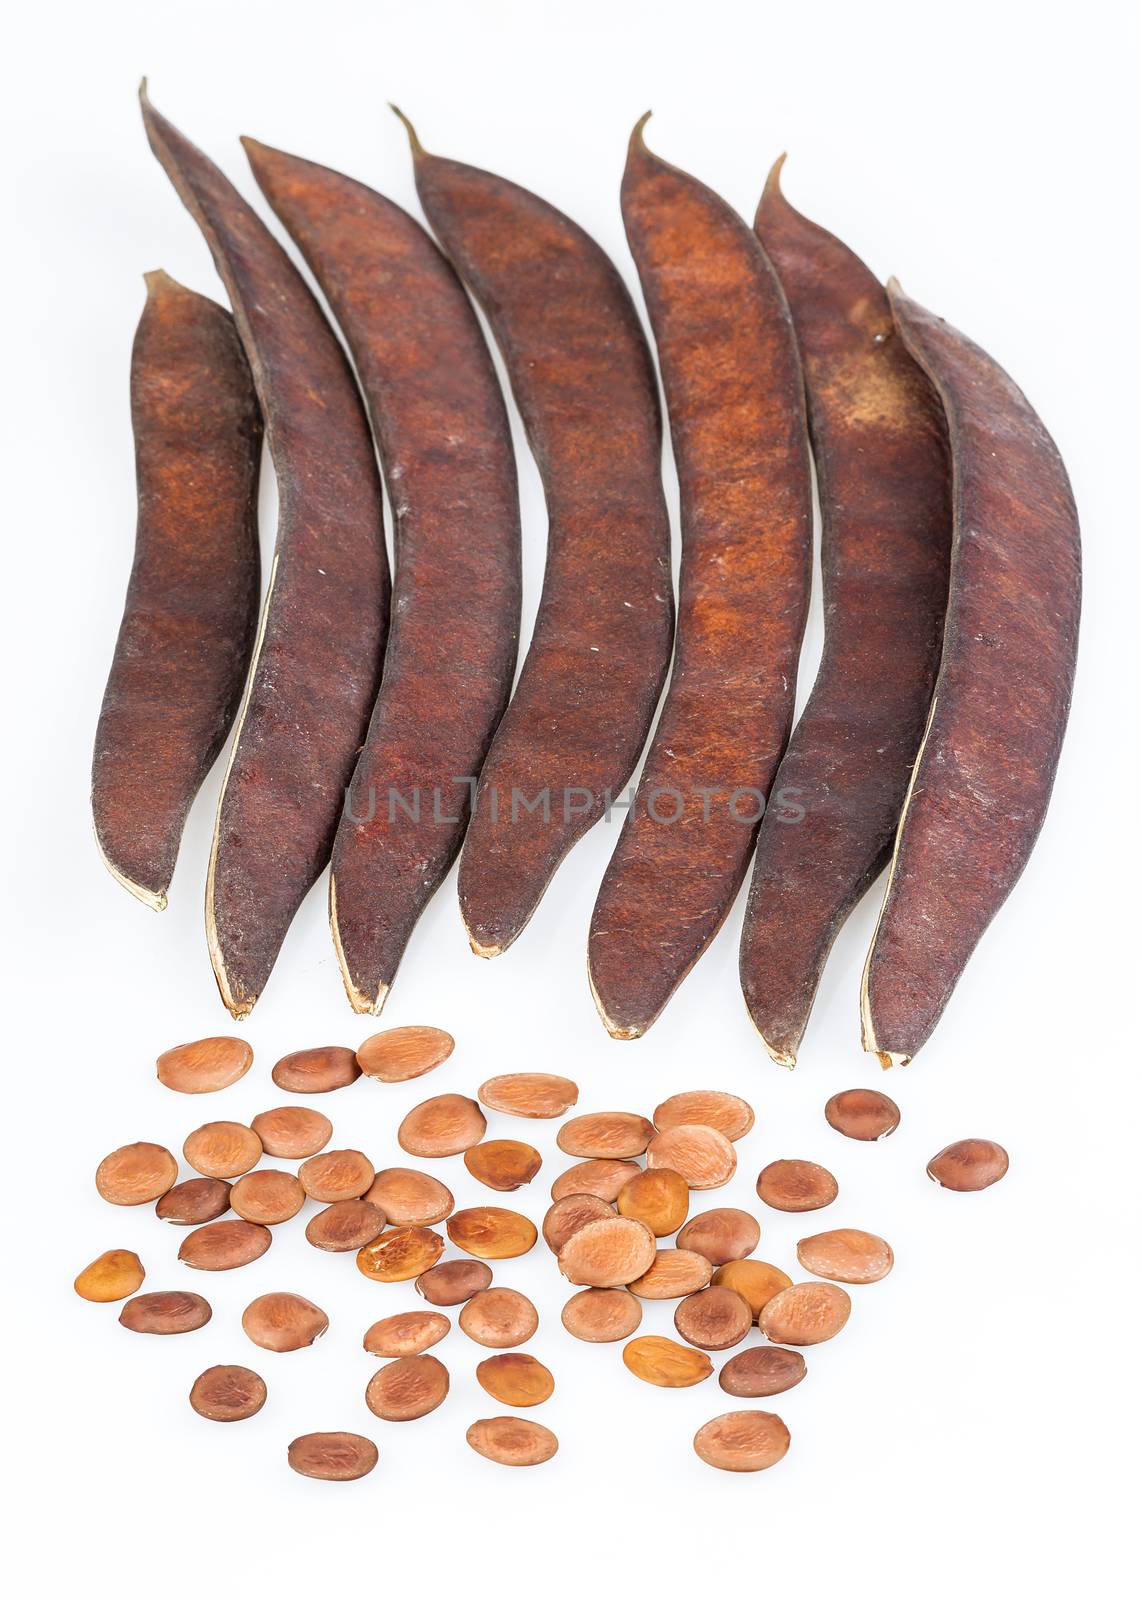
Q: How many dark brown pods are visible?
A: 7